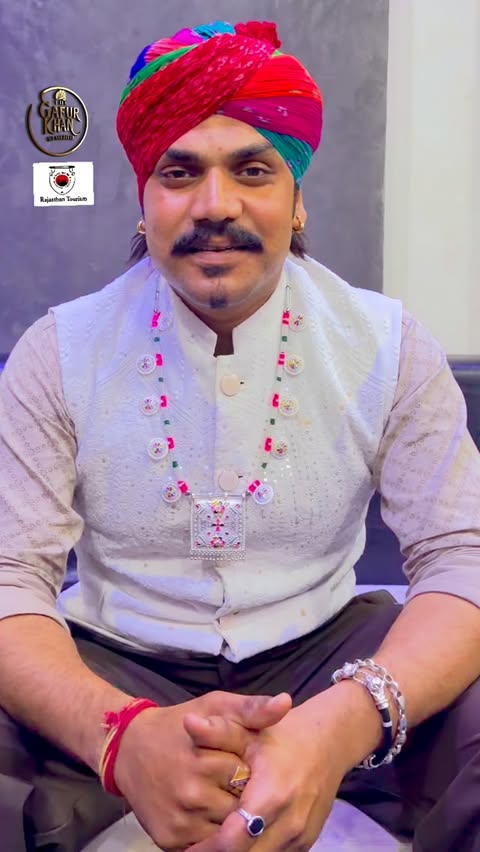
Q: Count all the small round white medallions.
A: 10